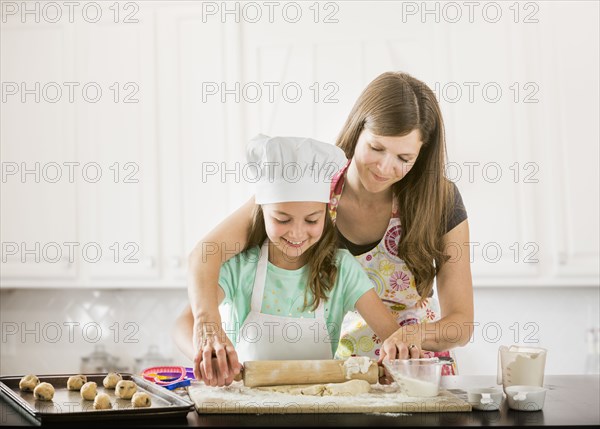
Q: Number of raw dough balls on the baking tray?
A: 8